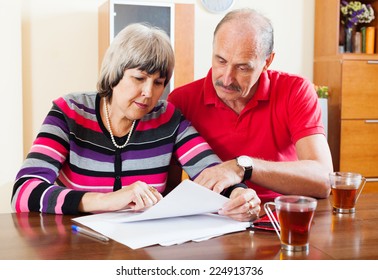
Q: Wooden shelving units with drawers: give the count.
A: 1